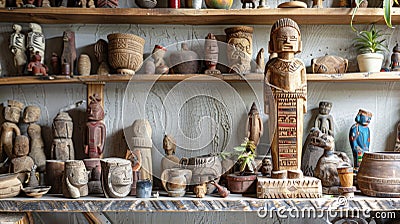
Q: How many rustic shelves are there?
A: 3